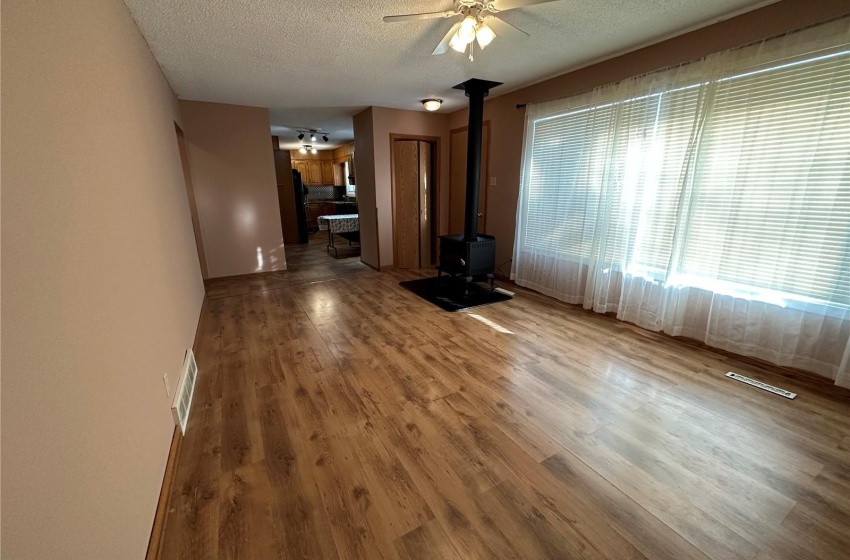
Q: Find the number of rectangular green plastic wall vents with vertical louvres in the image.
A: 0